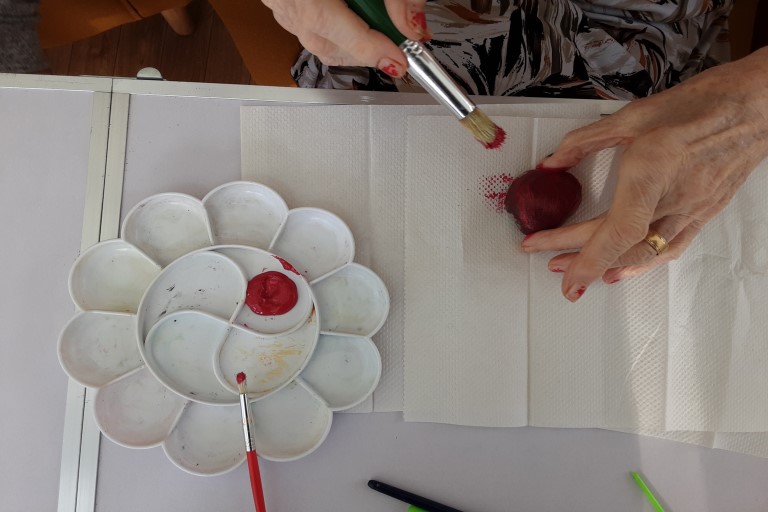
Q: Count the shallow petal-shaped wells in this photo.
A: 10